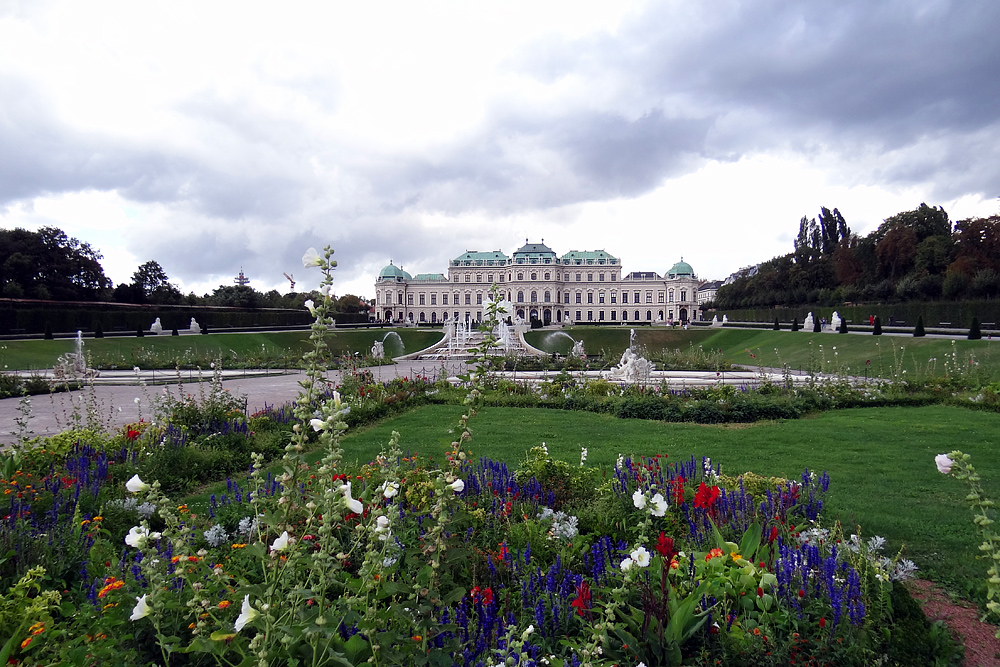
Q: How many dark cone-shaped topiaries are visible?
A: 12